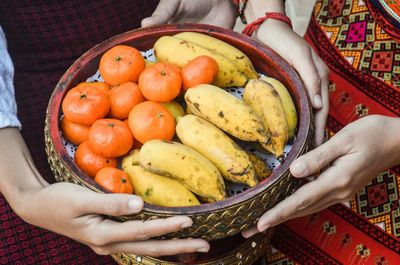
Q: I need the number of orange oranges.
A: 11